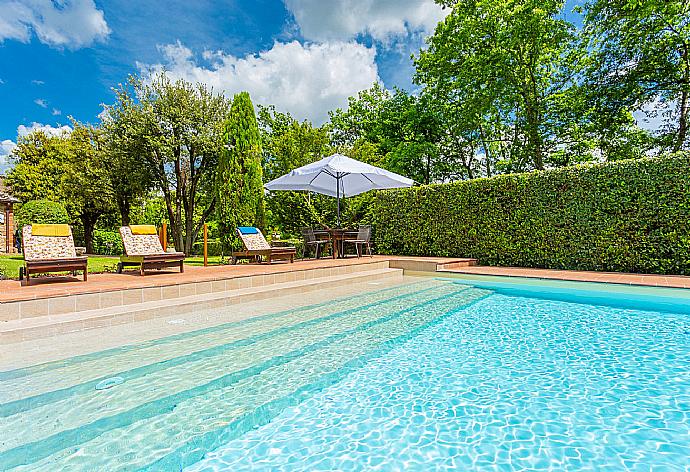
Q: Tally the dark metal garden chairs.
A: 2